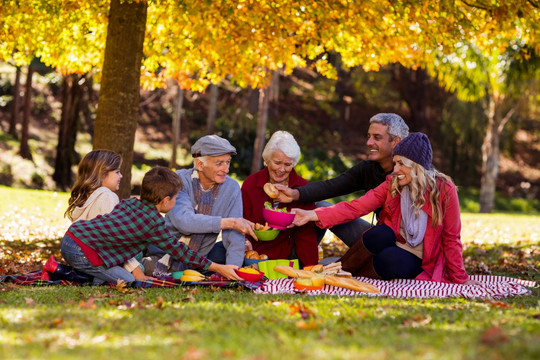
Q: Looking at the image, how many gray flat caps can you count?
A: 1